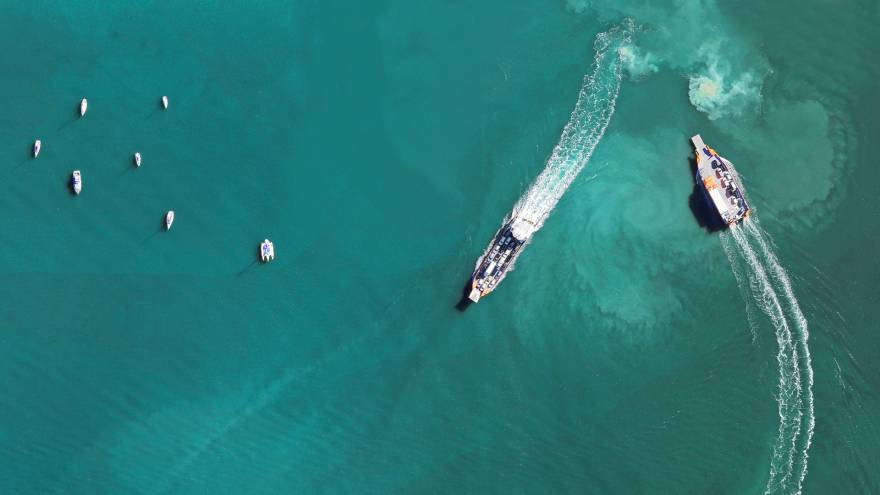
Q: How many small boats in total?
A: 7